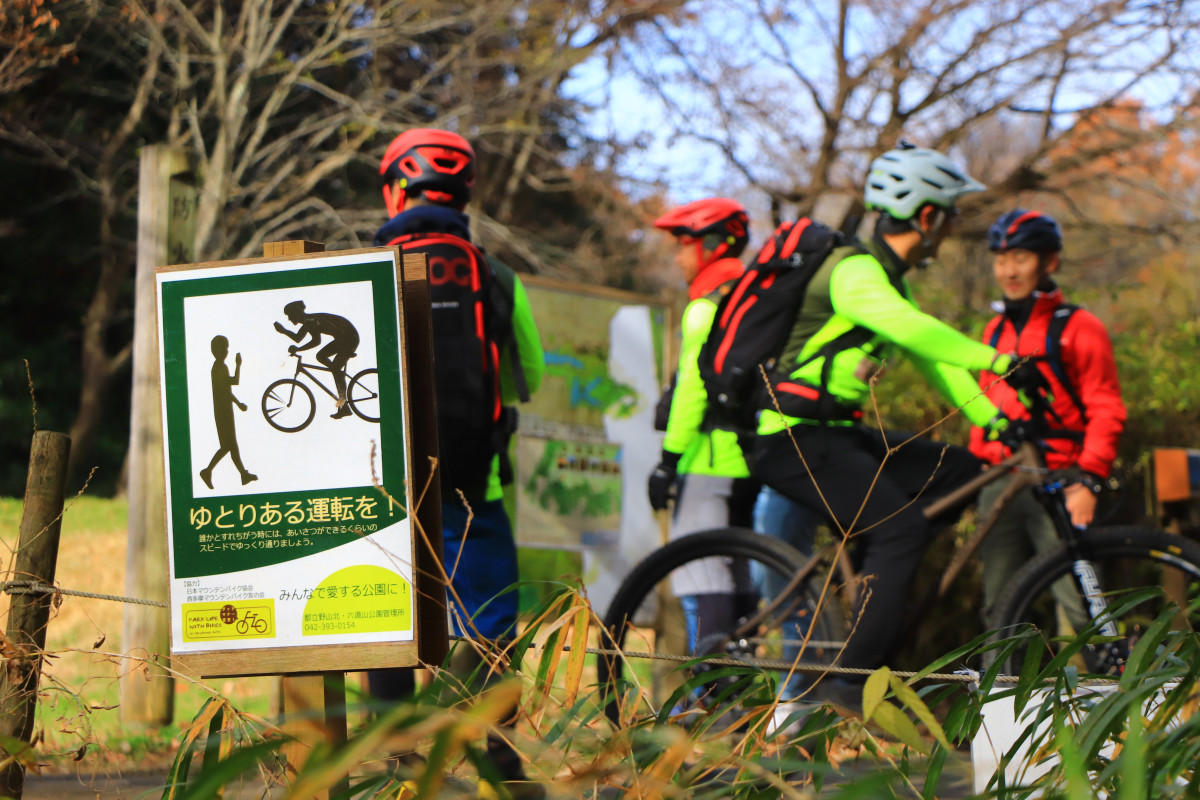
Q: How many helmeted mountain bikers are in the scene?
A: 4